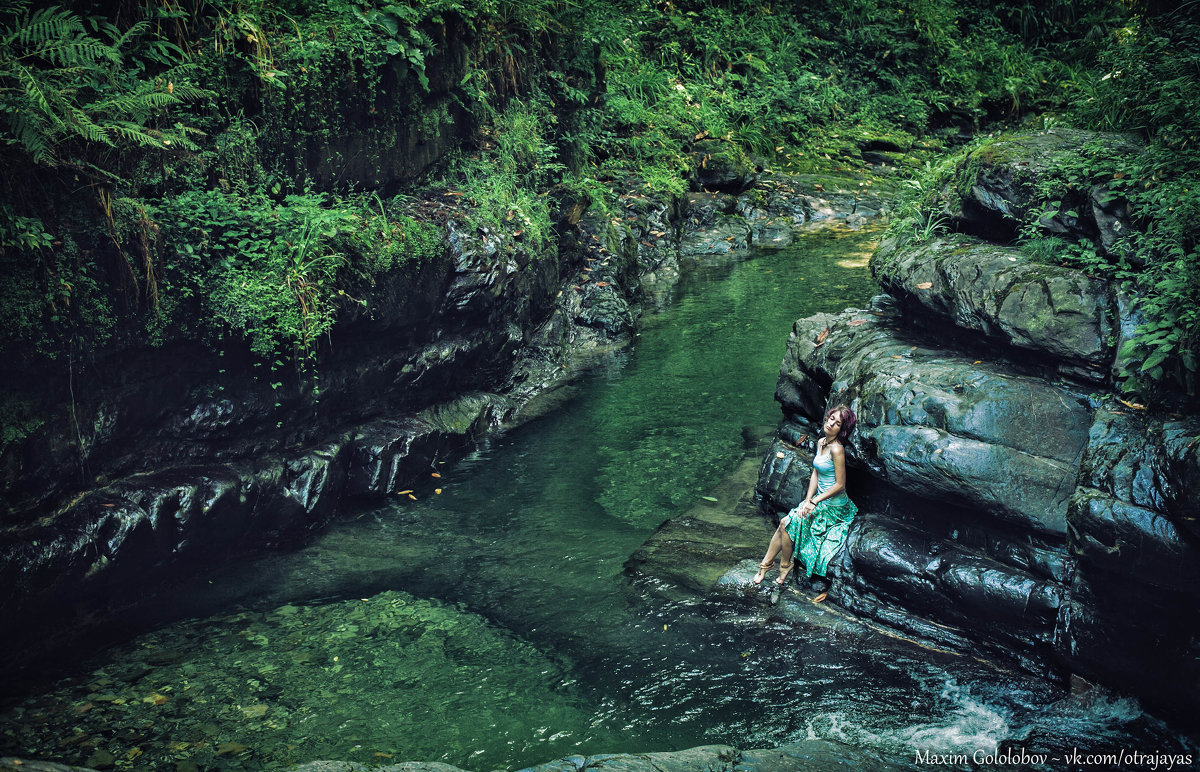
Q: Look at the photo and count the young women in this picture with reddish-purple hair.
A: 1